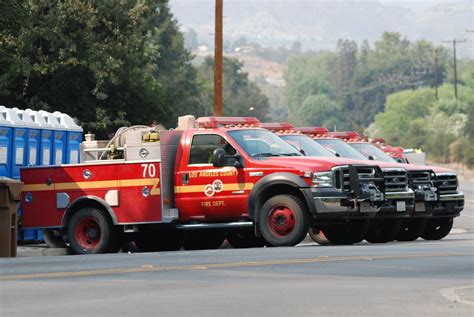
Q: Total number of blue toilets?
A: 6